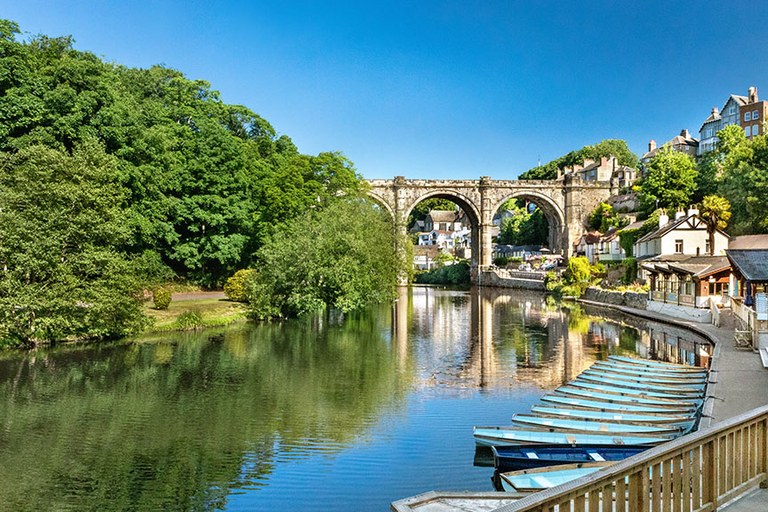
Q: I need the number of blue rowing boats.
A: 13